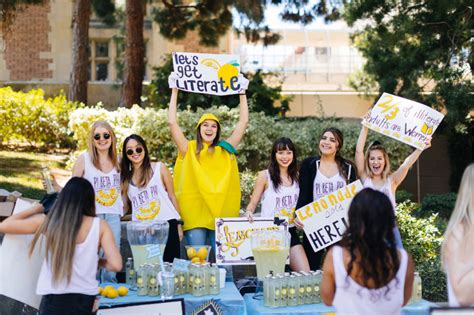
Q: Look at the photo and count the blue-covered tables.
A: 2